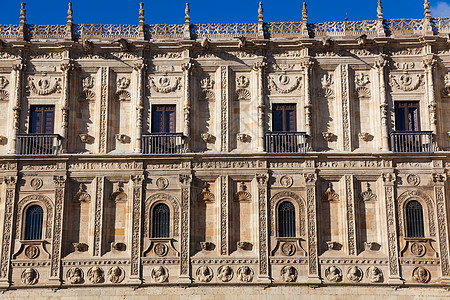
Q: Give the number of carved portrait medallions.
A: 13